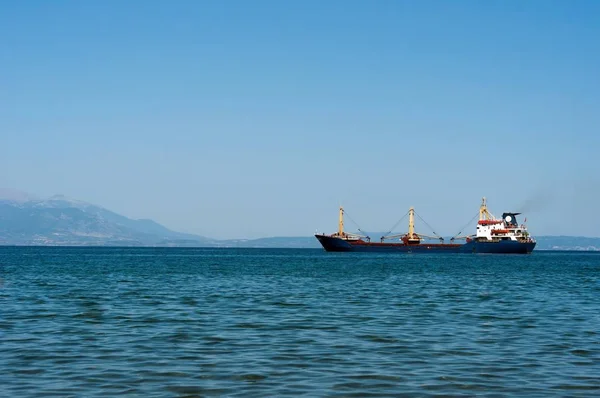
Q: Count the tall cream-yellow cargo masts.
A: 3